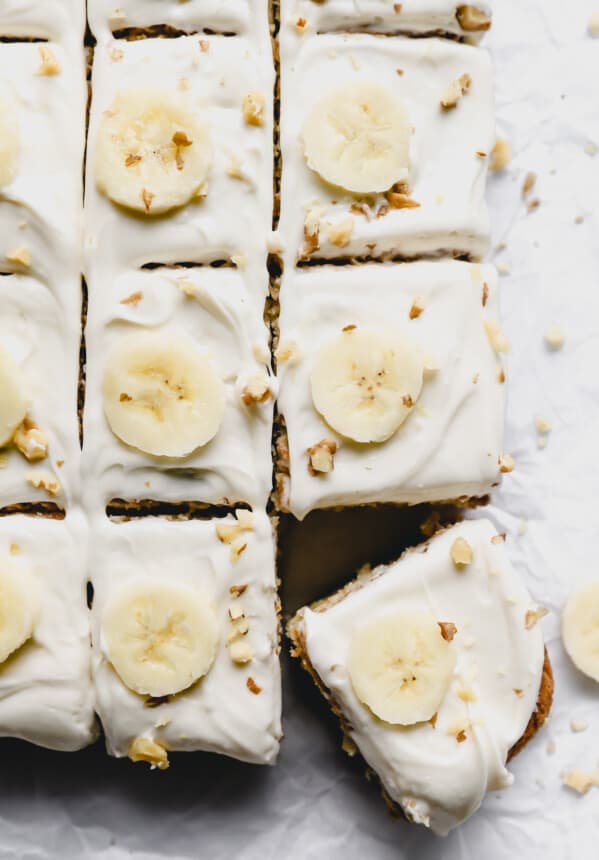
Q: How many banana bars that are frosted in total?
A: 12